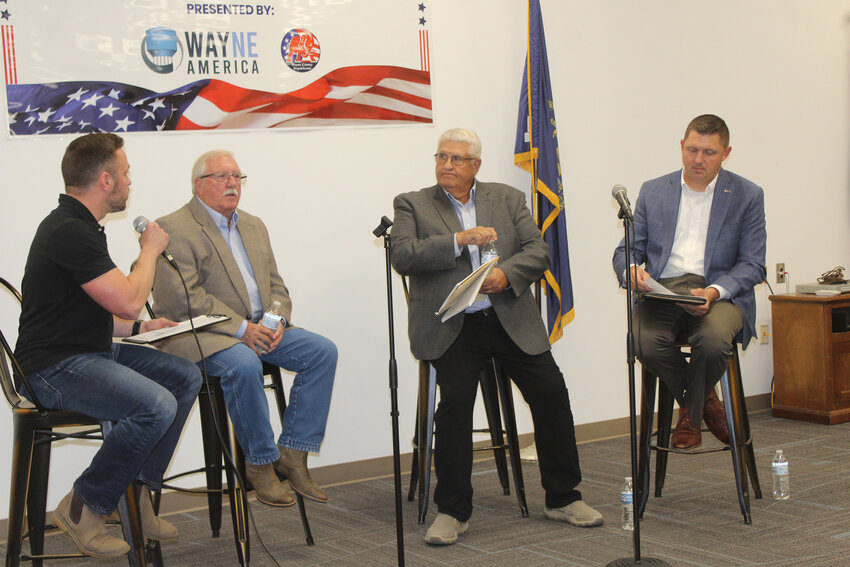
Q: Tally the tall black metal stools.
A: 4